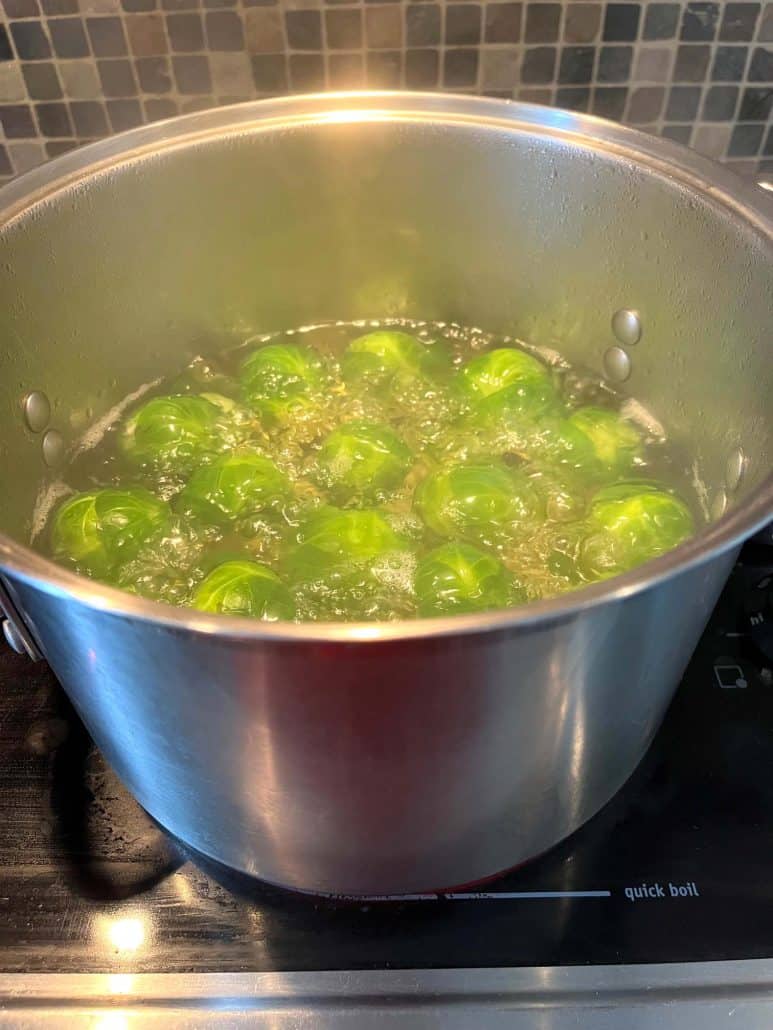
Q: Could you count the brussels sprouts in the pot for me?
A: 13